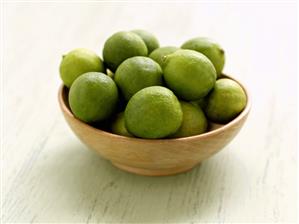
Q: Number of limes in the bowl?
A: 12